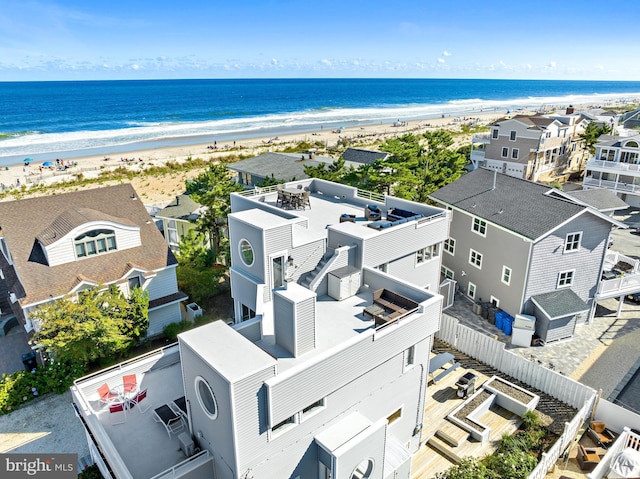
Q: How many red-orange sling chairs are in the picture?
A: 4